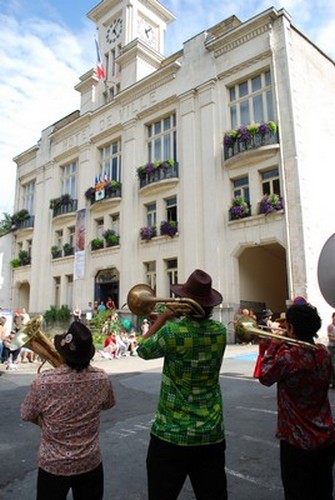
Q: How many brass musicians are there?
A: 3